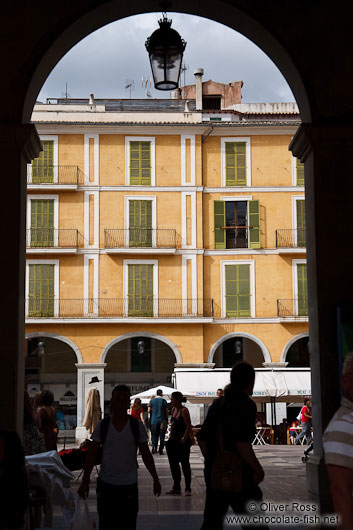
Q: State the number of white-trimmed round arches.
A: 4